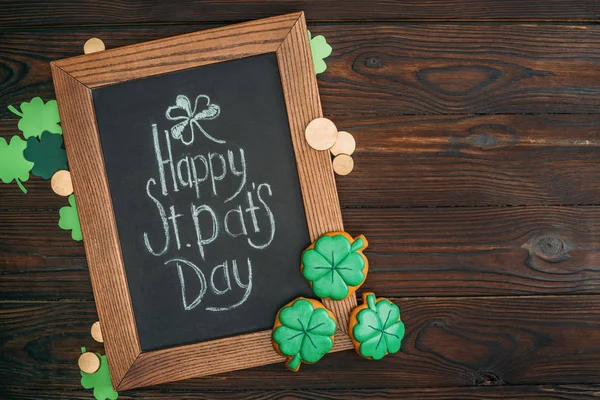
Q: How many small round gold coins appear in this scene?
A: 7